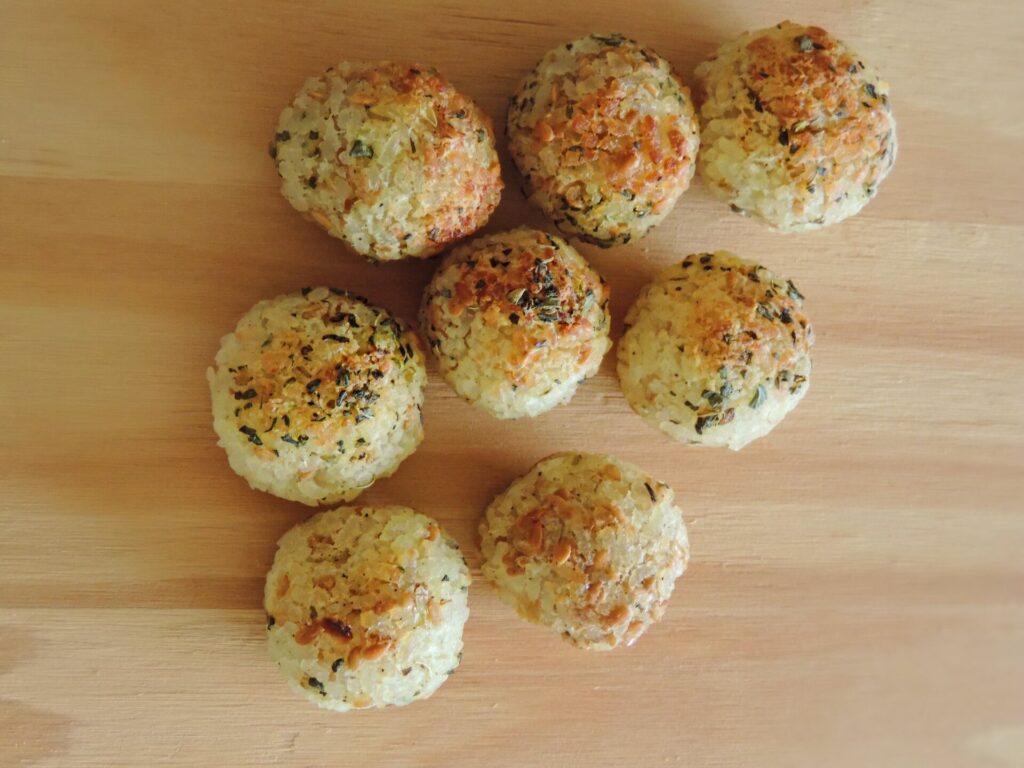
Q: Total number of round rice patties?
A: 8